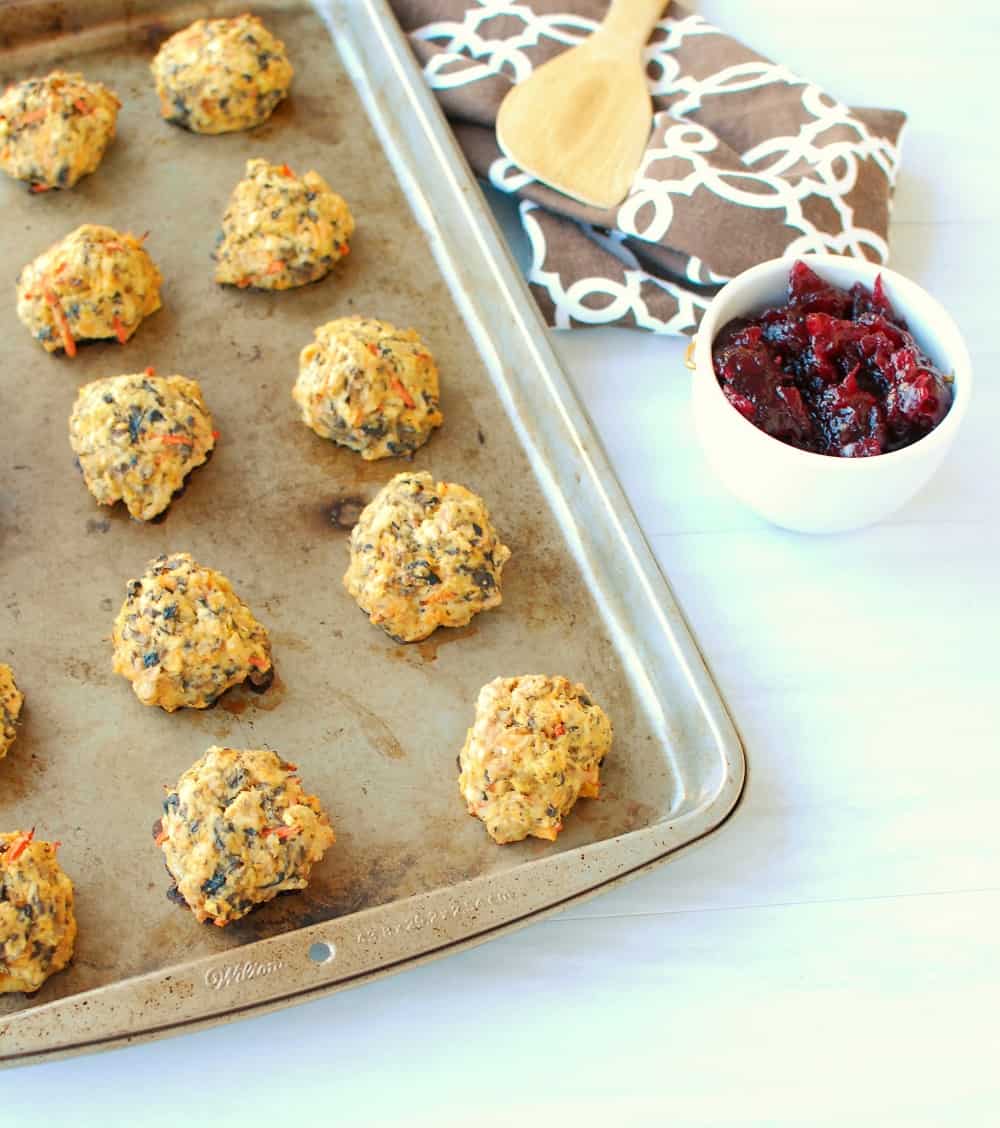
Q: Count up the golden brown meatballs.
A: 12